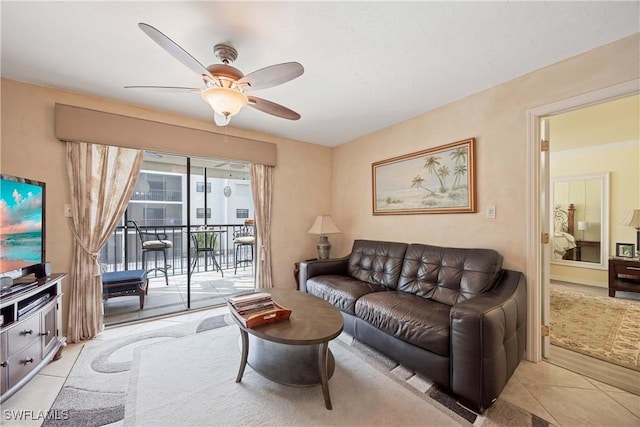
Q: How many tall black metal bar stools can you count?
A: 2